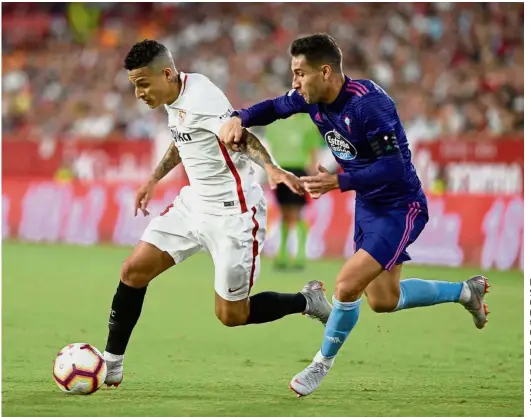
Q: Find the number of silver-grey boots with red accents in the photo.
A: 4